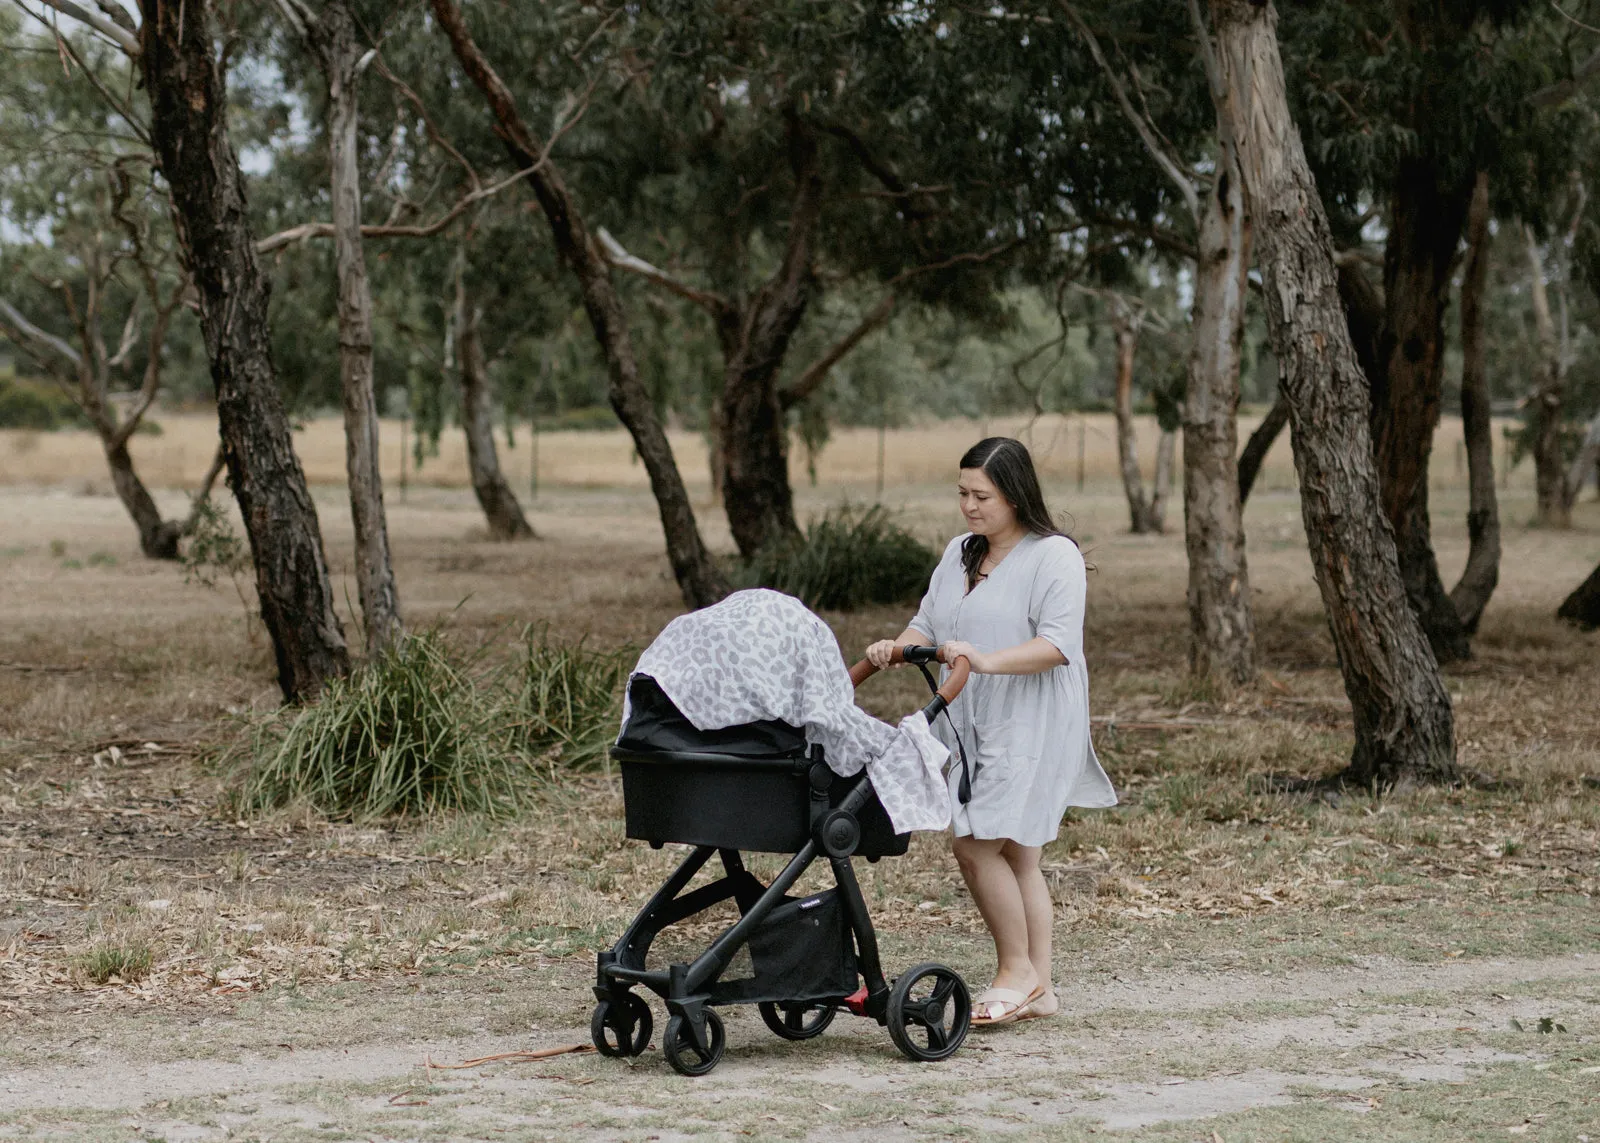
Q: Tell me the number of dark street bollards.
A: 0